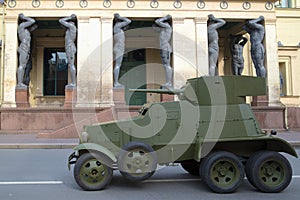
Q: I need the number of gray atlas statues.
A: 7